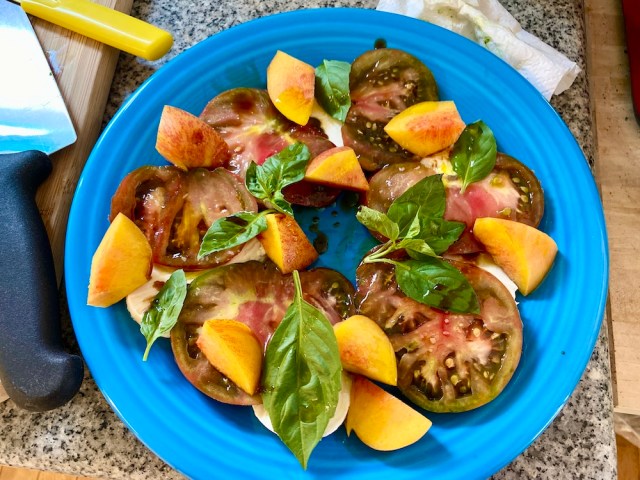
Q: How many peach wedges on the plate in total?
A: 10